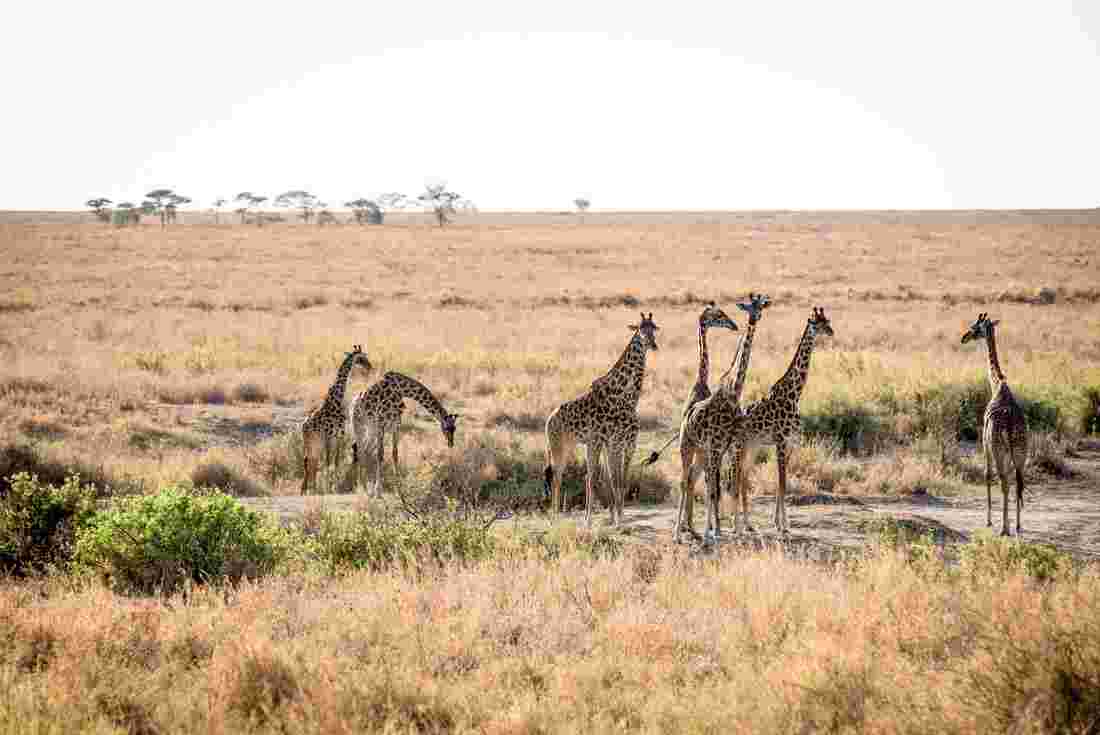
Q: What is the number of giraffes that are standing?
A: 7